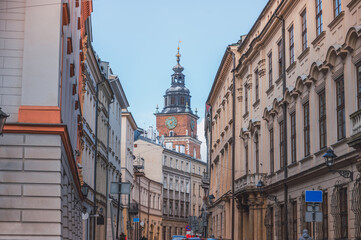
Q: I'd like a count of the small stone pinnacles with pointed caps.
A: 3